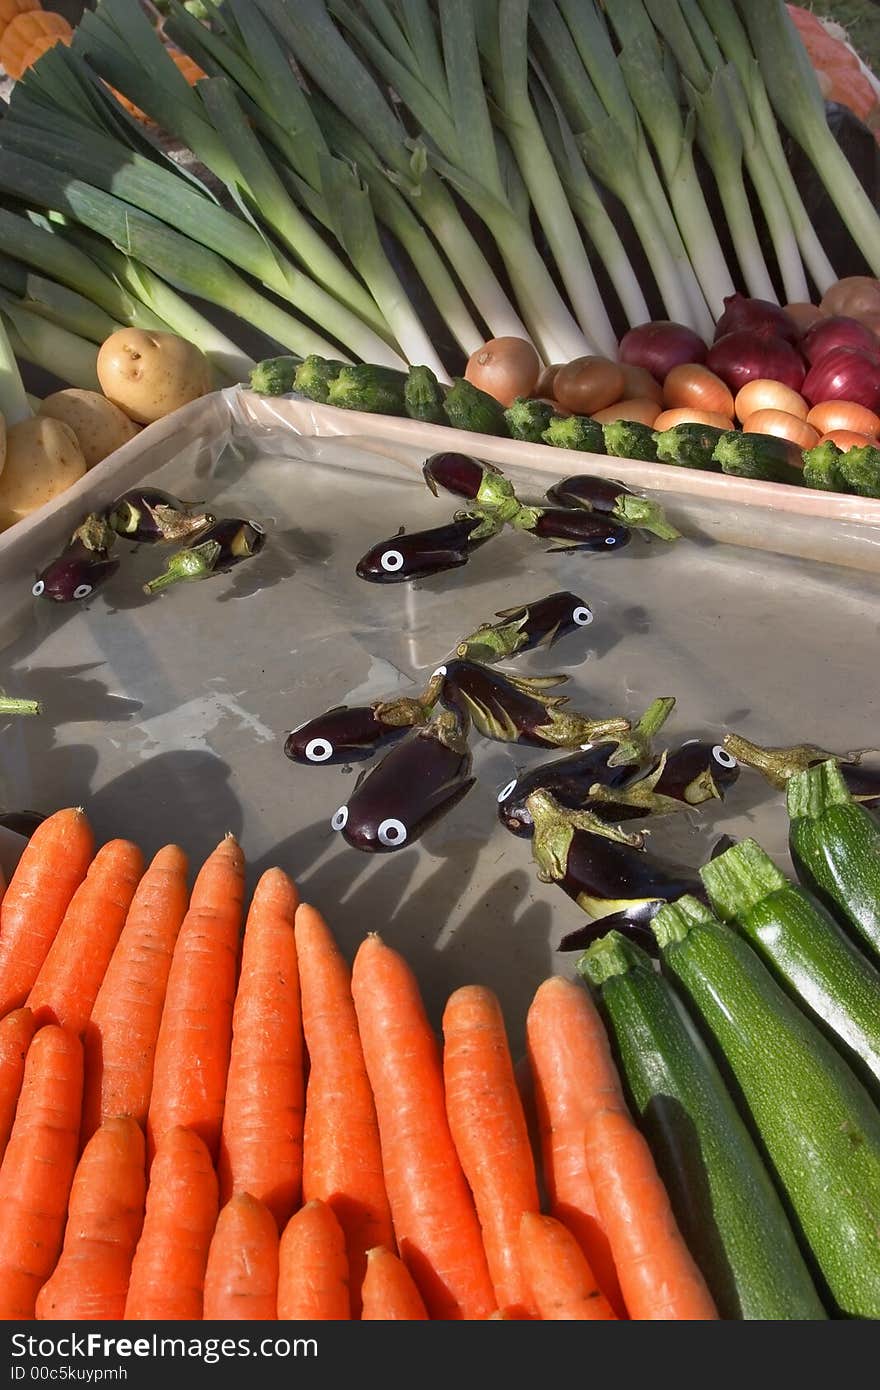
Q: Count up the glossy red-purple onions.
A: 5